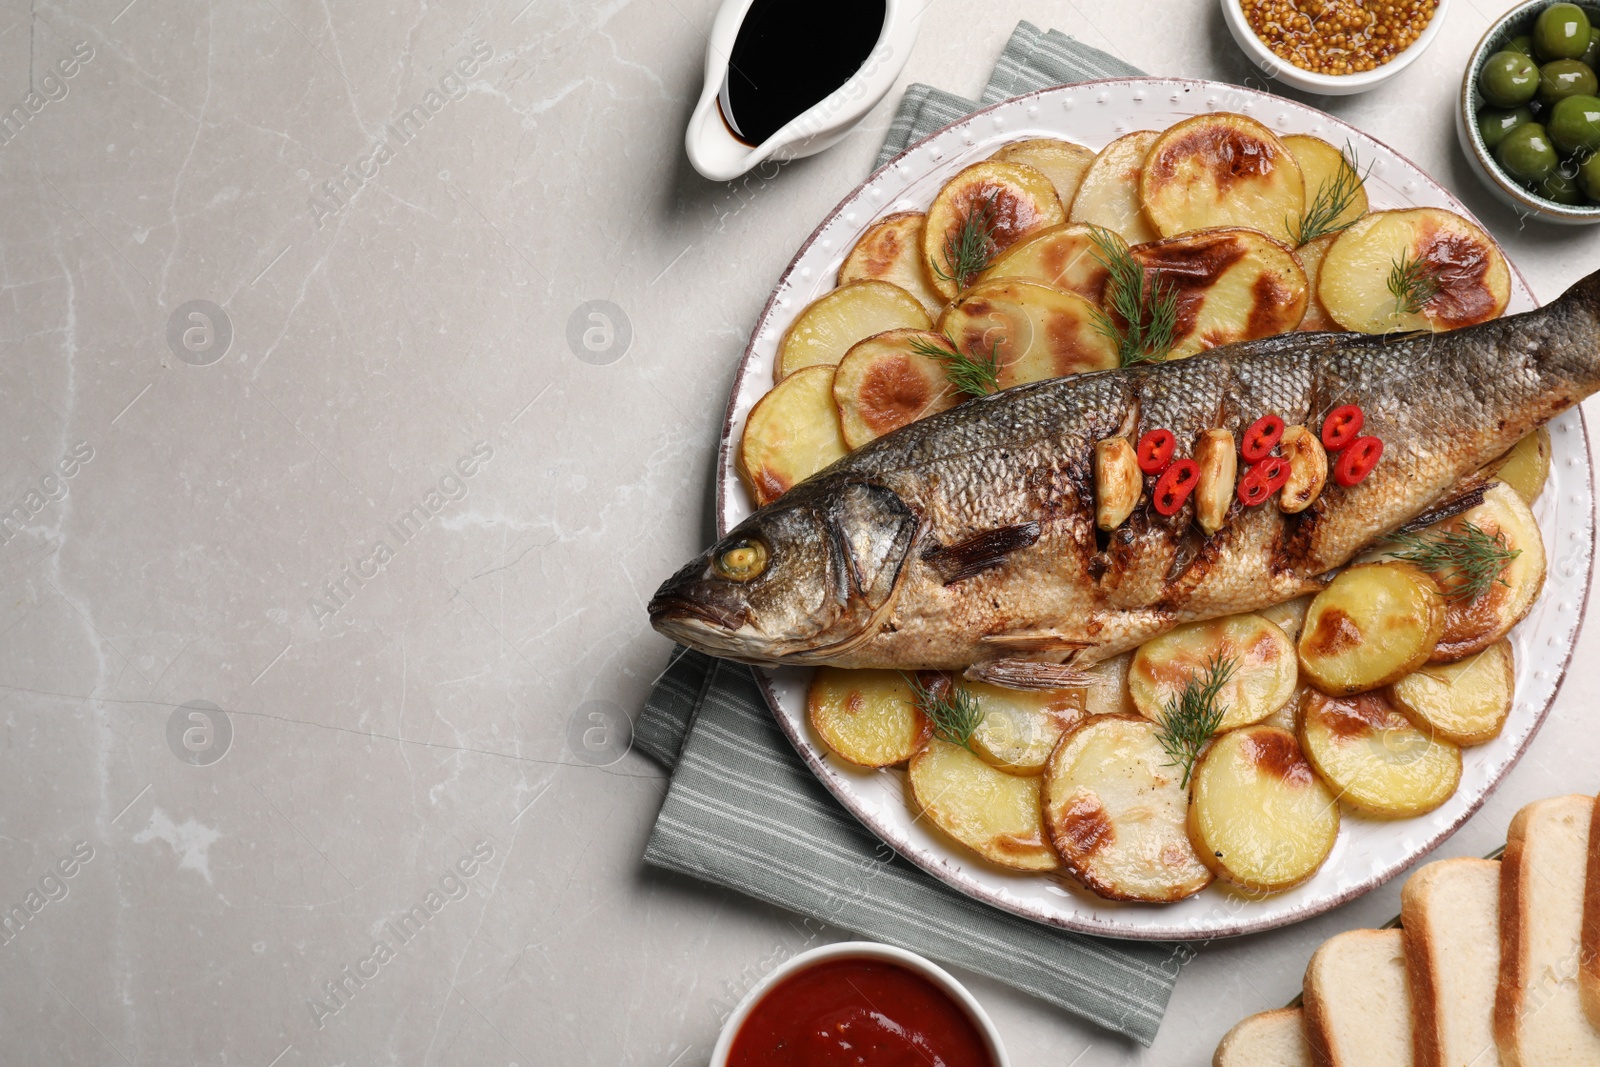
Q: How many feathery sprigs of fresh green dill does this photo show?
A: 8